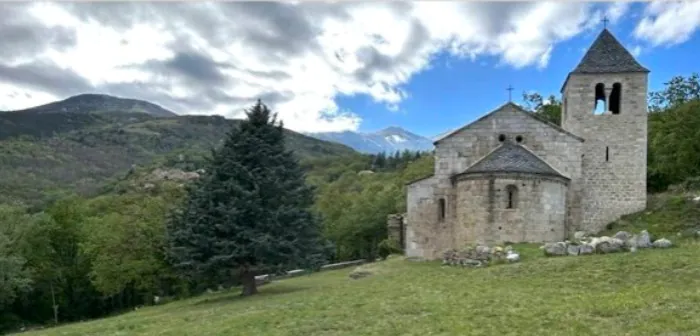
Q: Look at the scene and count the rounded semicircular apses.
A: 1